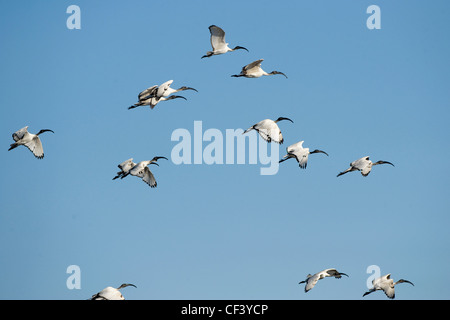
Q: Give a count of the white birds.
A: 13